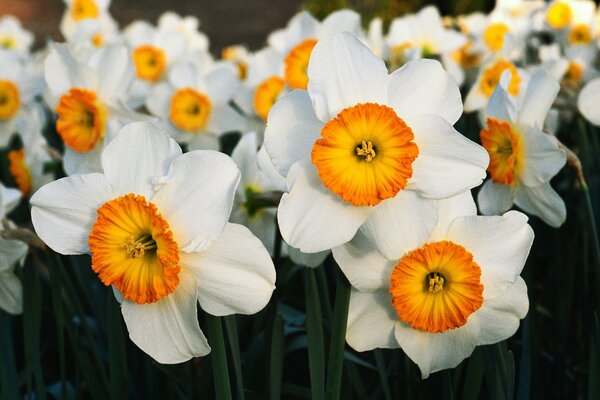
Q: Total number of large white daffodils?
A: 3